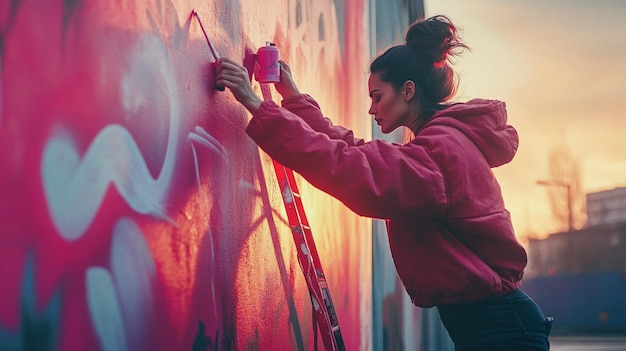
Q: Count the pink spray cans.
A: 1